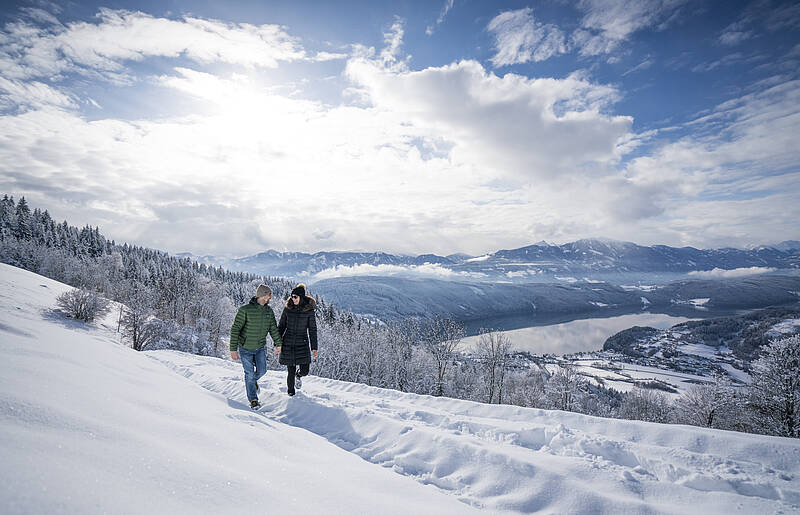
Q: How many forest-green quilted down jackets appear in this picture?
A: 1